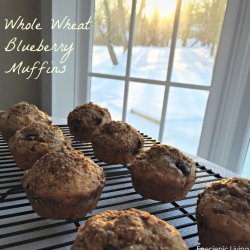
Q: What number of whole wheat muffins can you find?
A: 8